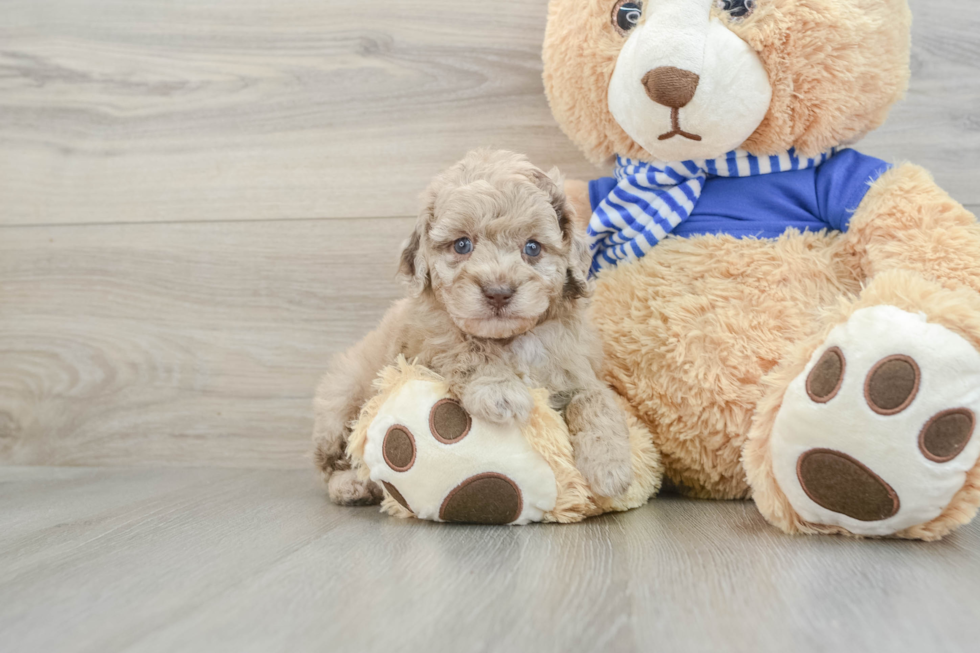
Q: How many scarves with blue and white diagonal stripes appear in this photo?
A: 1